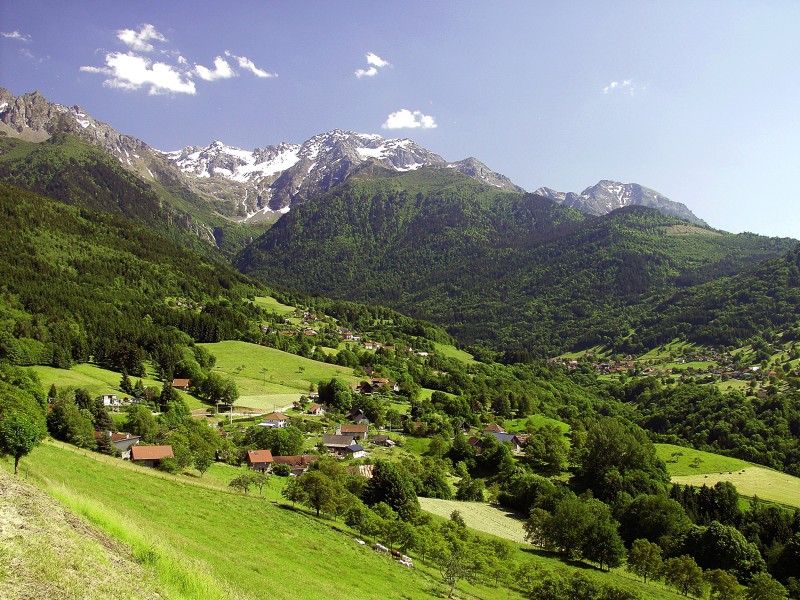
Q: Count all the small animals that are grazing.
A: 5